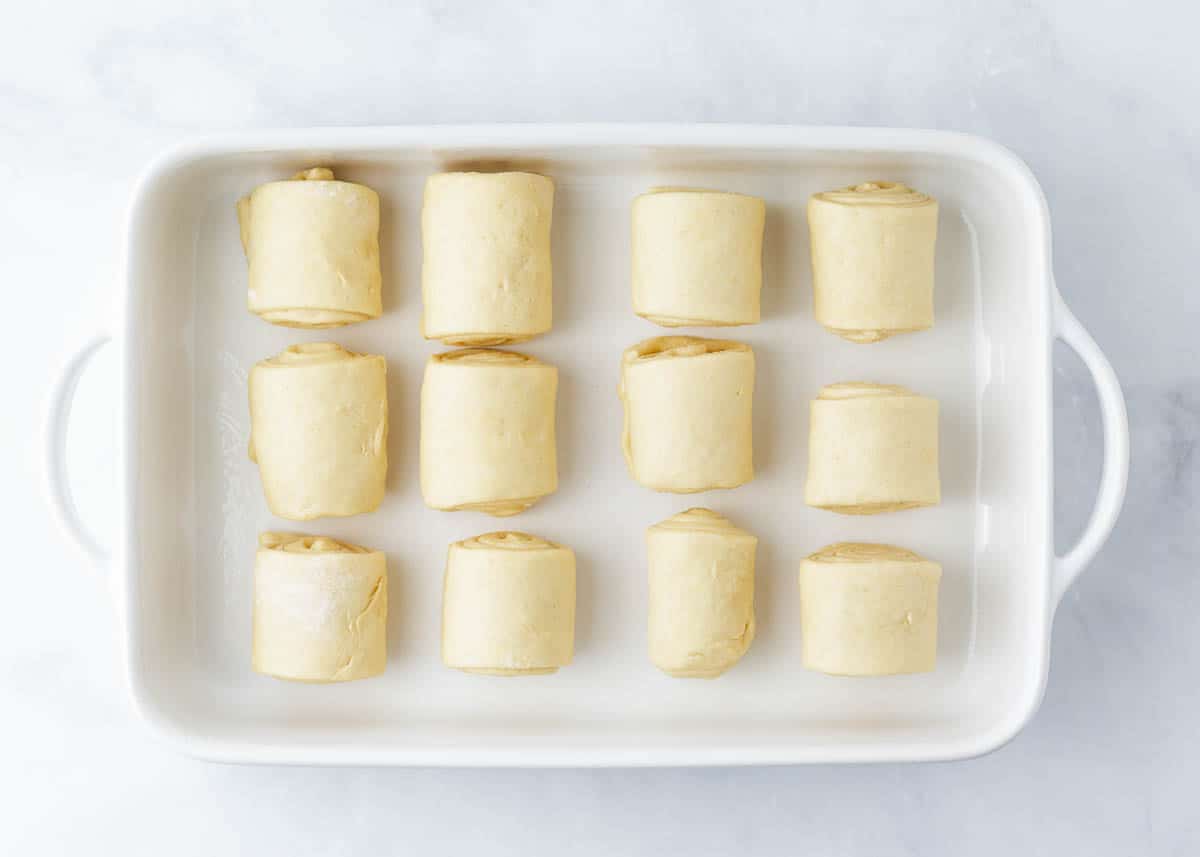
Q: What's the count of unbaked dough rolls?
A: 12